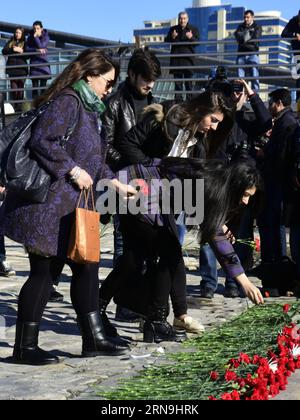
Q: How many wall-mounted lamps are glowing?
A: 0